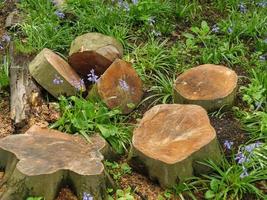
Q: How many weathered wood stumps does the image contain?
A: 6